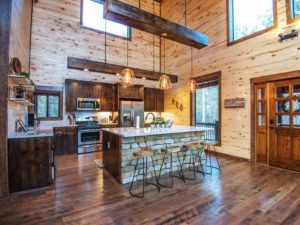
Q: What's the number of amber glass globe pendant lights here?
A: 3